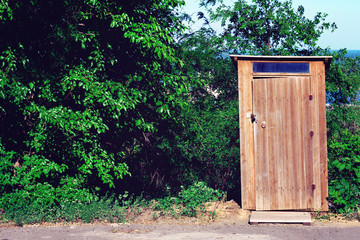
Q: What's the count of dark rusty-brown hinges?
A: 3